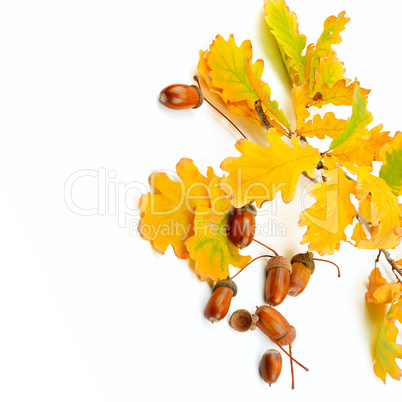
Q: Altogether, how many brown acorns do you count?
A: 7